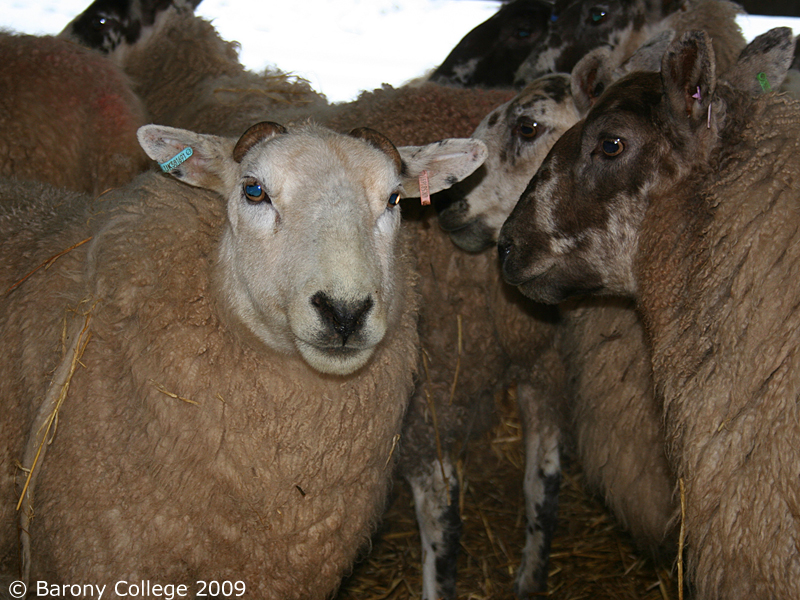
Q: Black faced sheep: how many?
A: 4